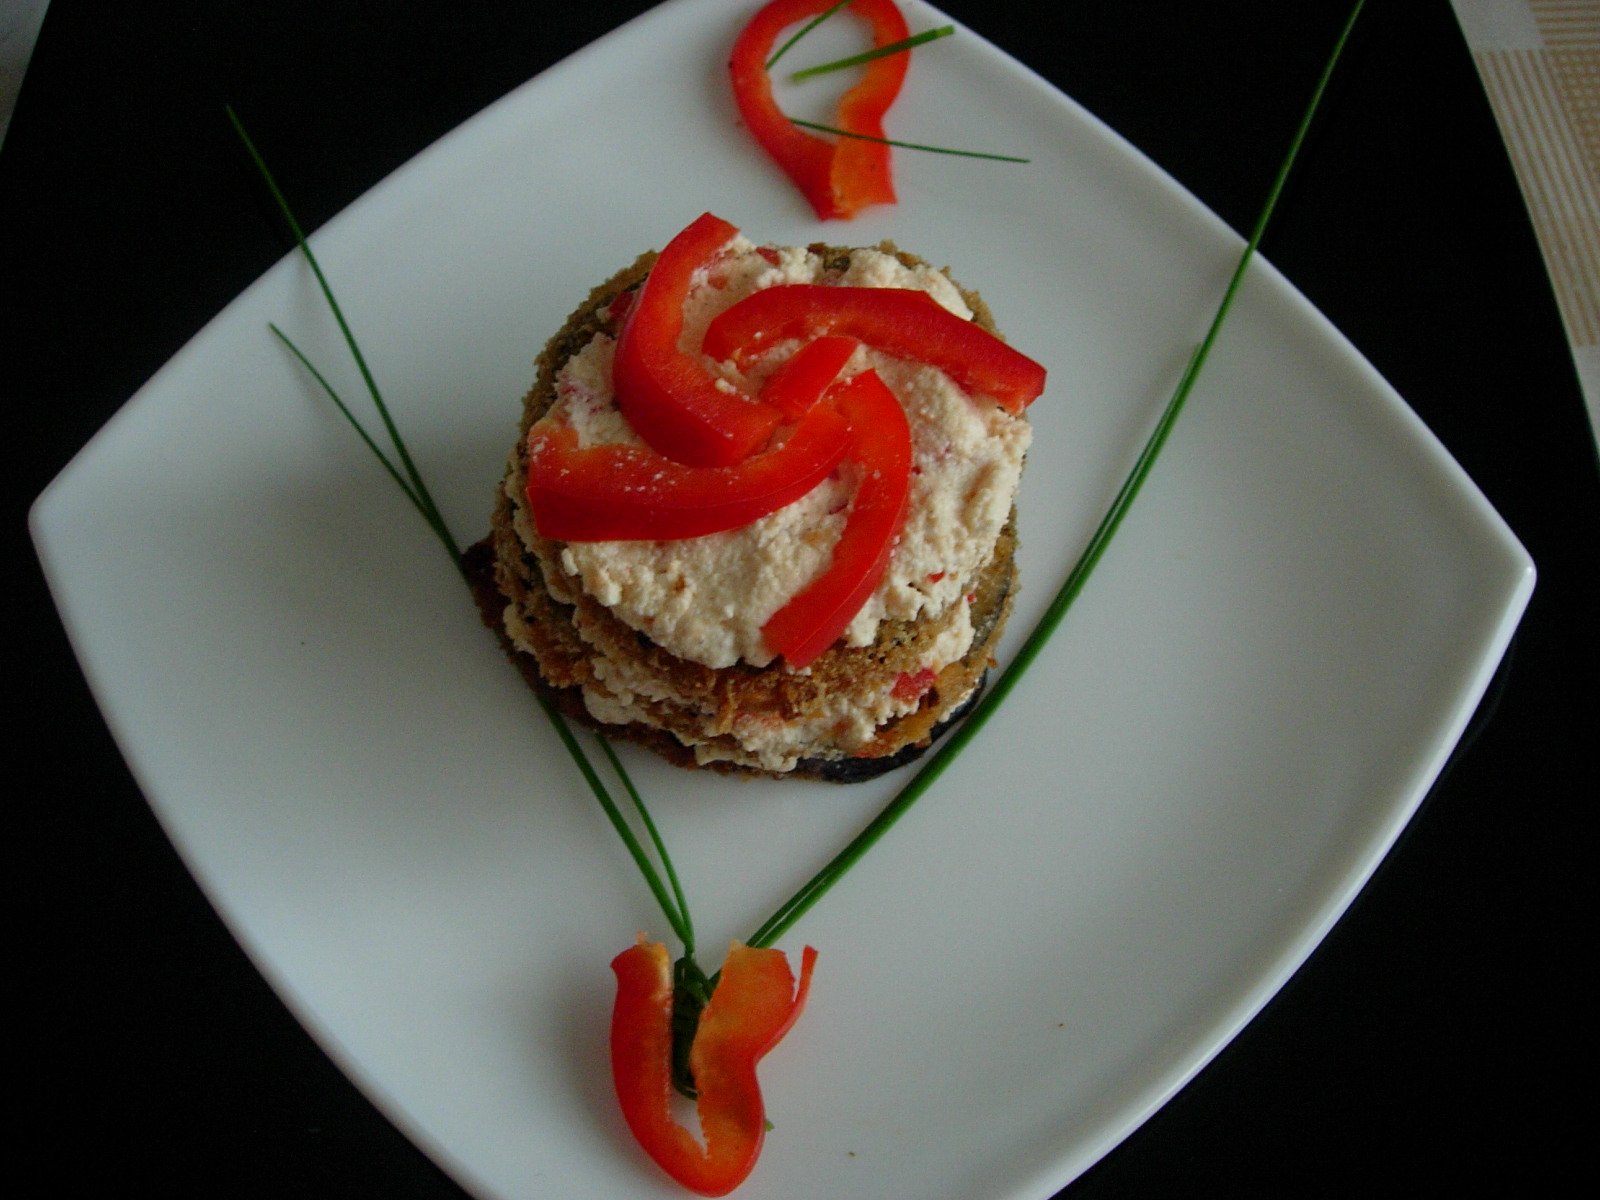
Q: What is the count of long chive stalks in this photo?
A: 4